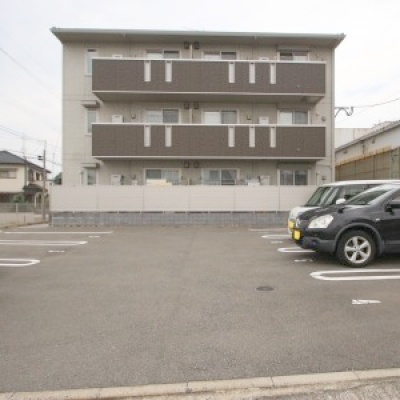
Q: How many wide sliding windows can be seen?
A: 9